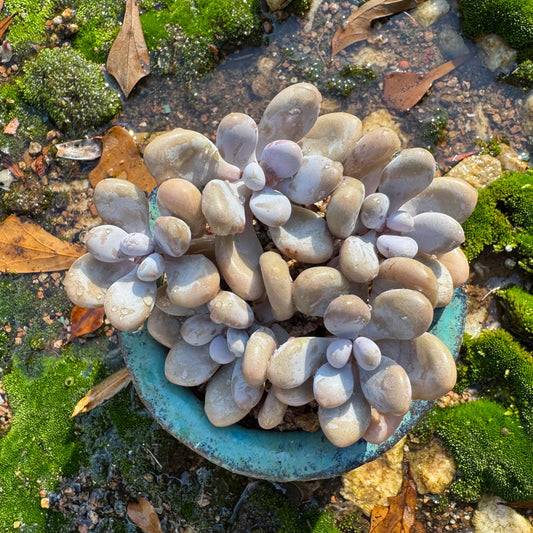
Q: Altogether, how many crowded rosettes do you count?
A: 5